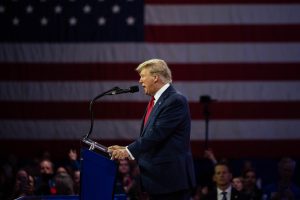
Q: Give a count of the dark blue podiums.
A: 1